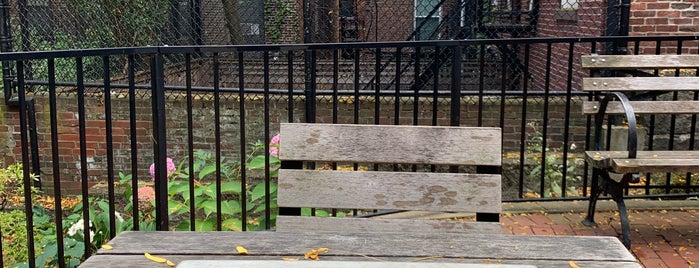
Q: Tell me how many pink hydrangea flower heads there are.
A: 3